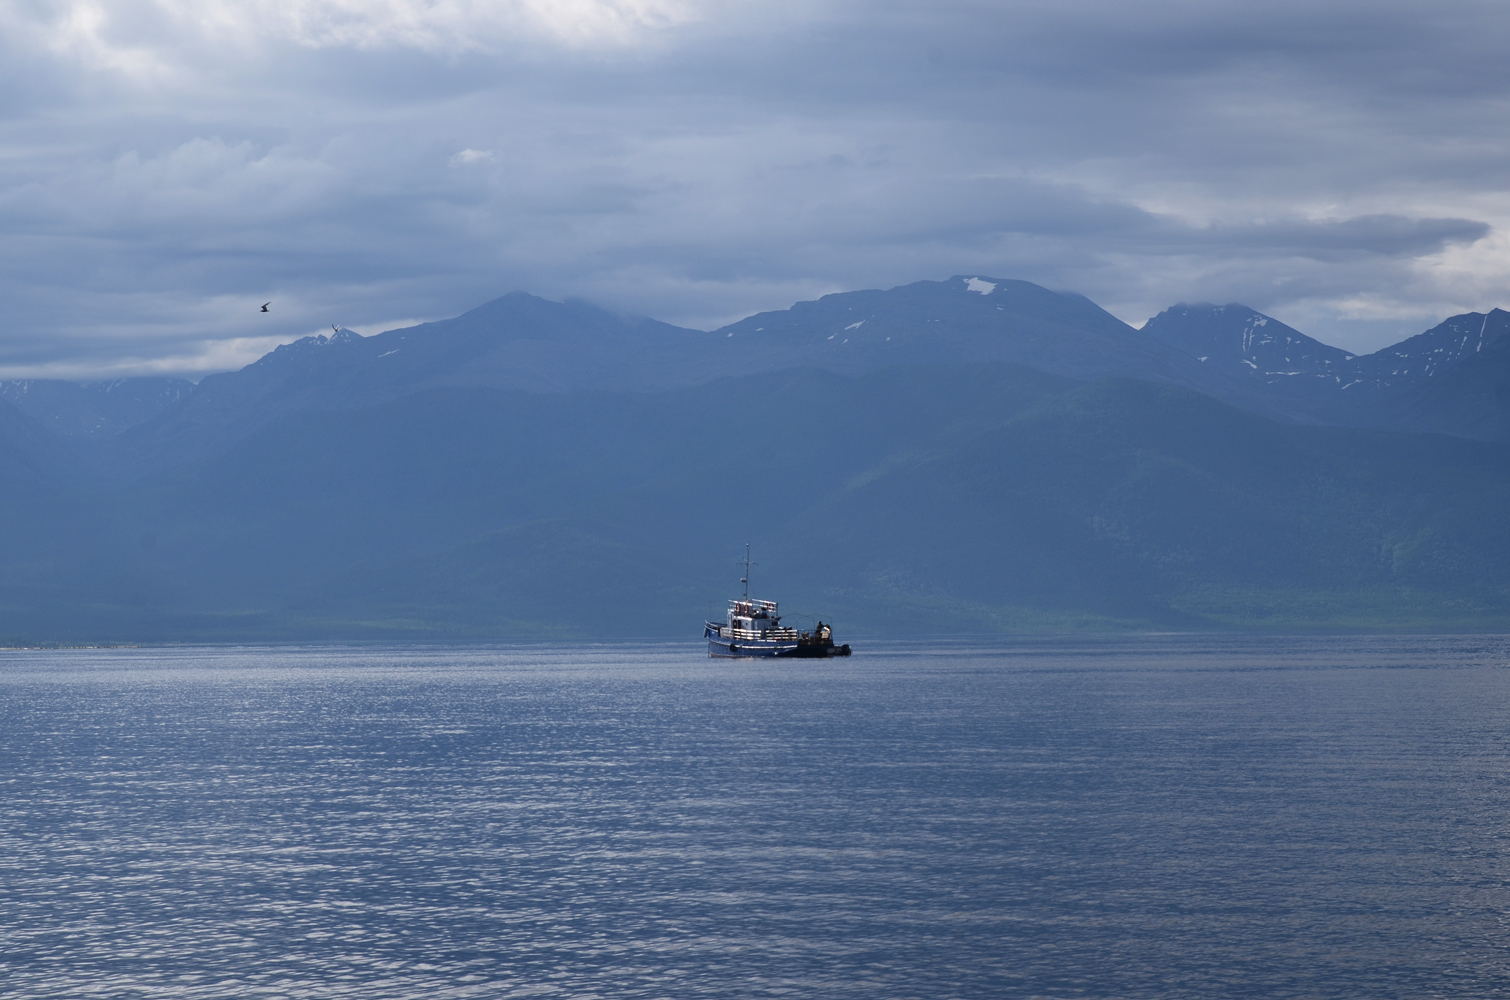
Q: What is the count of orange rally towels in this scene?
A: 0